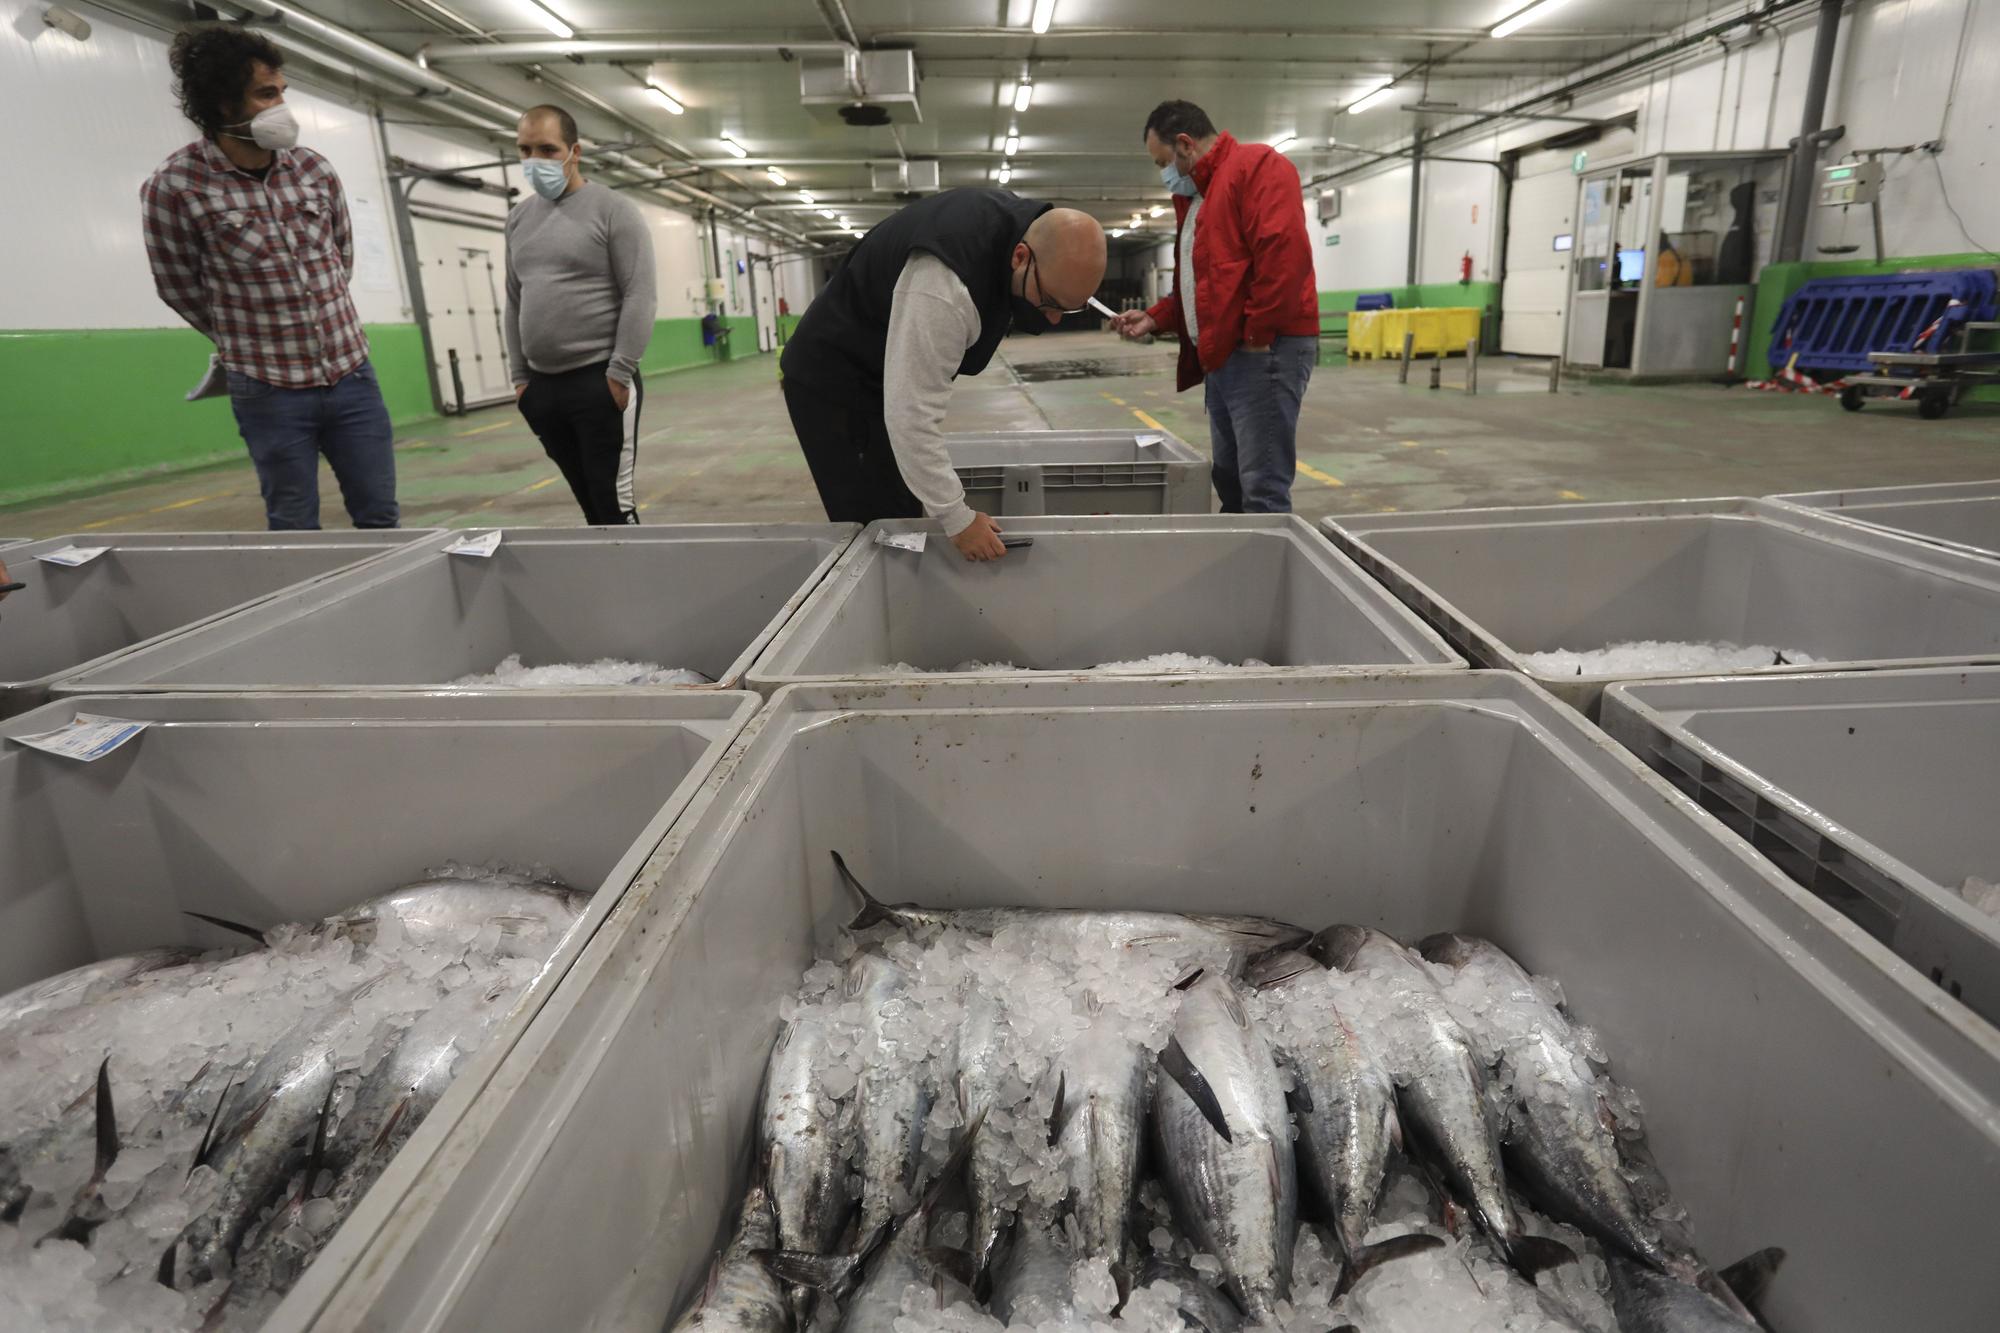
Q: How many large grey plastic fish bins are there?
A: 9